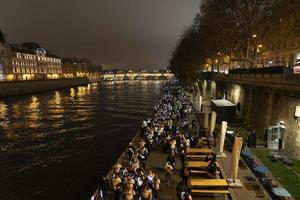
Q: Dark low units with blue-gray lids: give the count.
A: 3